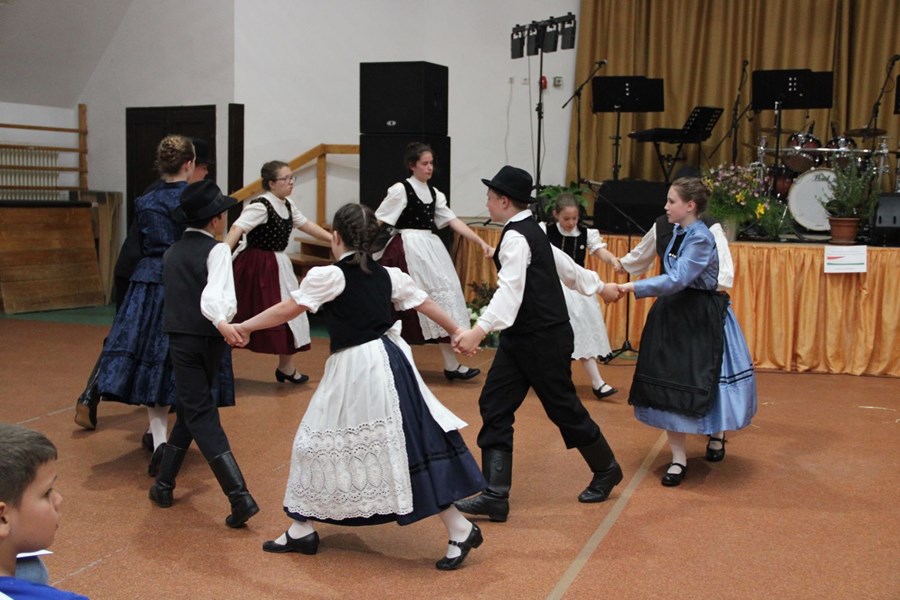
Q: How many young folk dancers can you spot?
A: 10